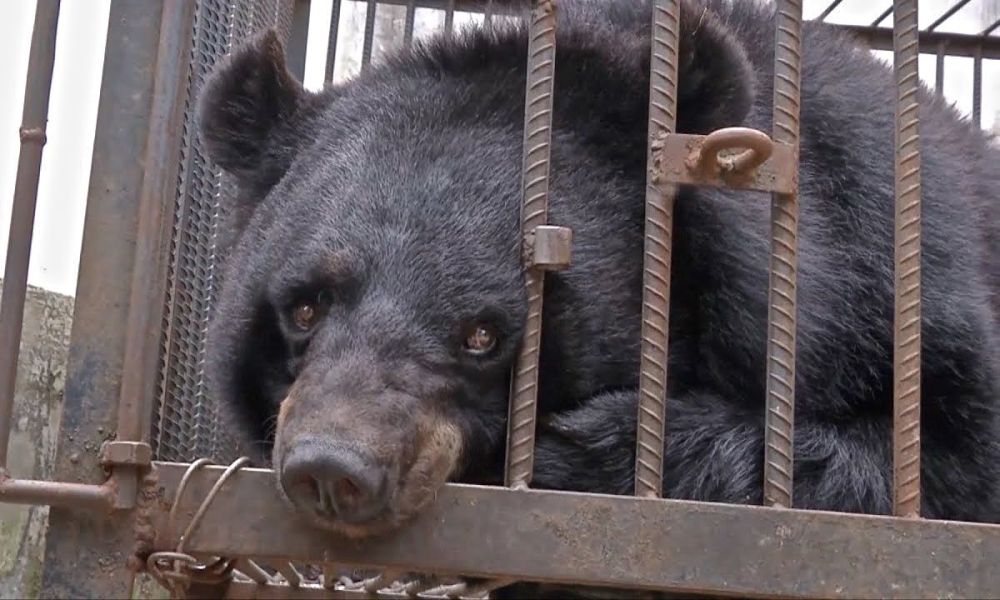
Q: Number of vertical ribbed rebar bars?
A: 4